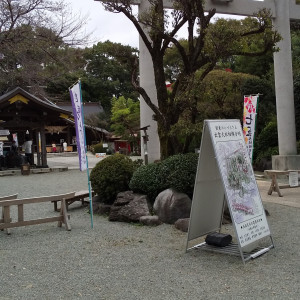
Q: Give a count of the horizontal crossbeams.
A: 1